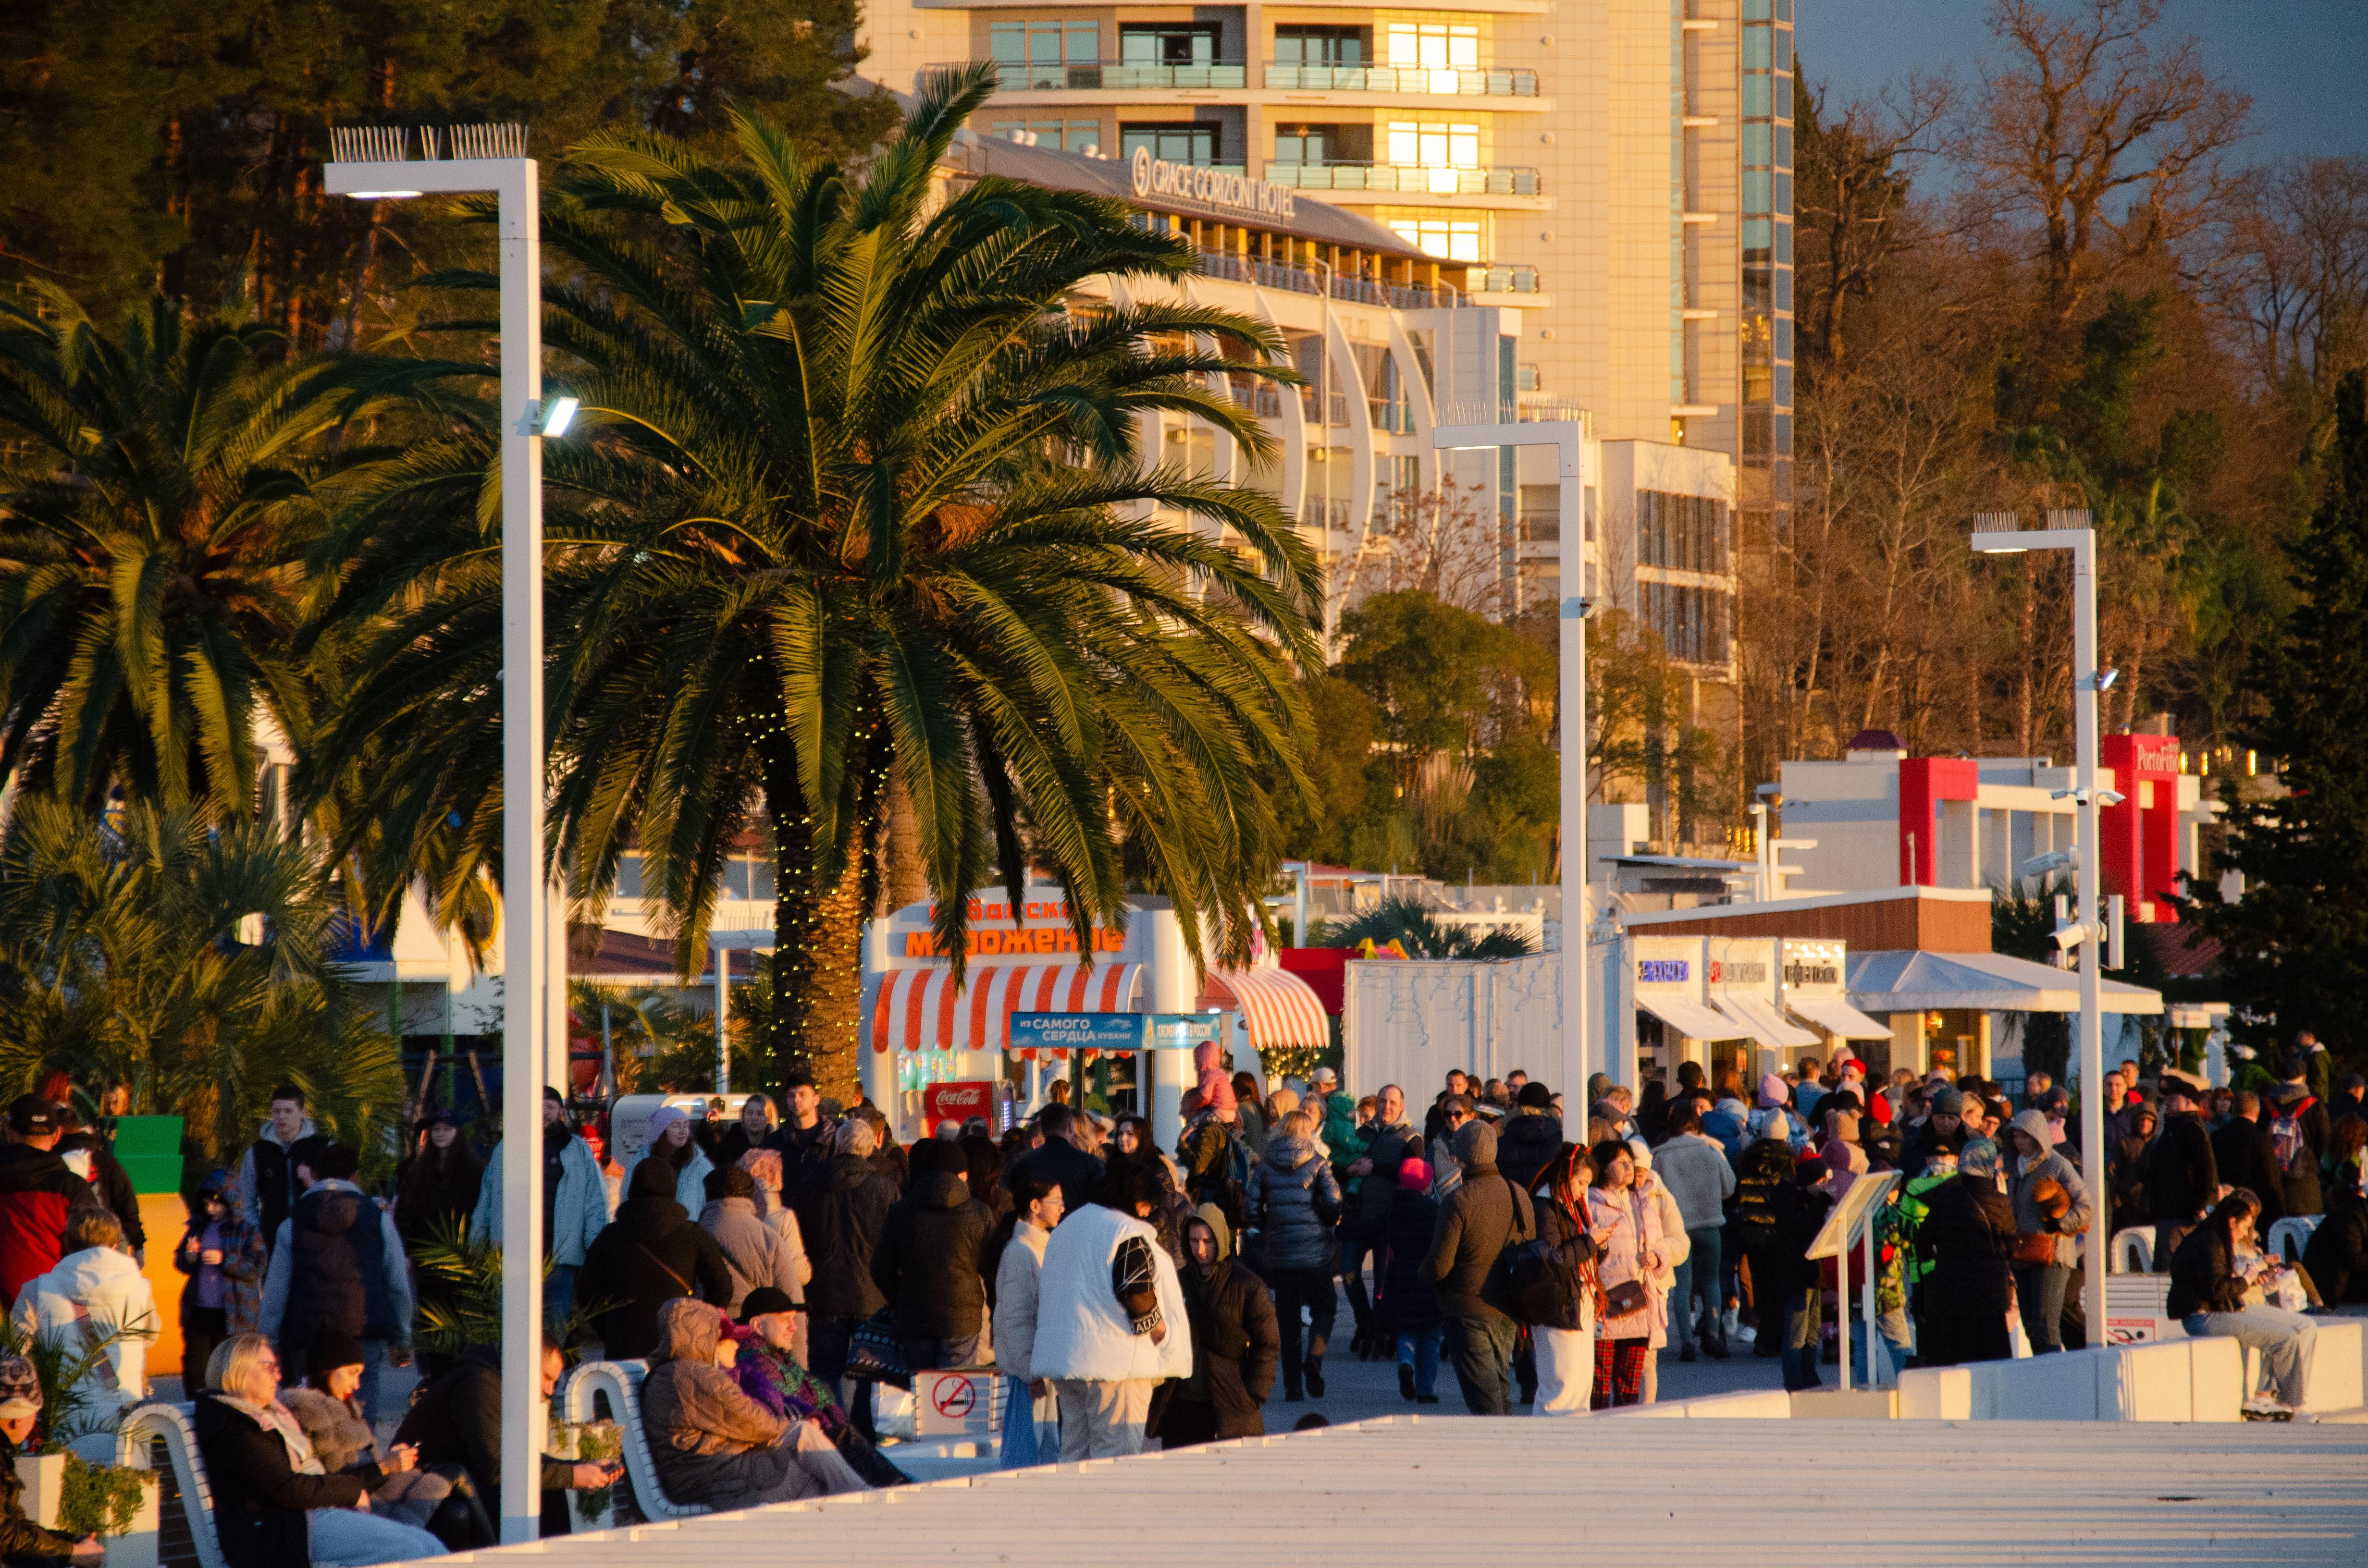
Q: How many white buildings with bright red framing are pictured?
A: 1